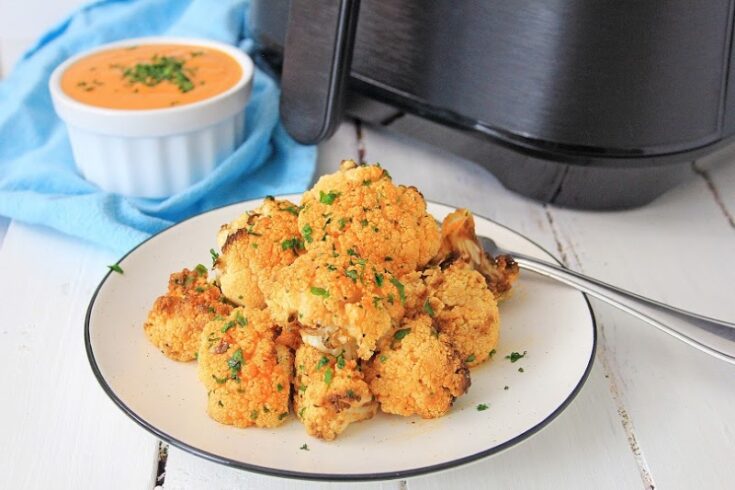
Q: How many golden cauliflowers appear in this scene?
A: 9